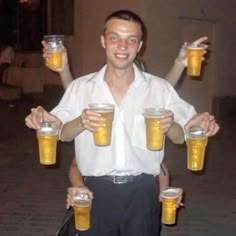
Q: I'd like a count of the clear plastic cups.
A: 8